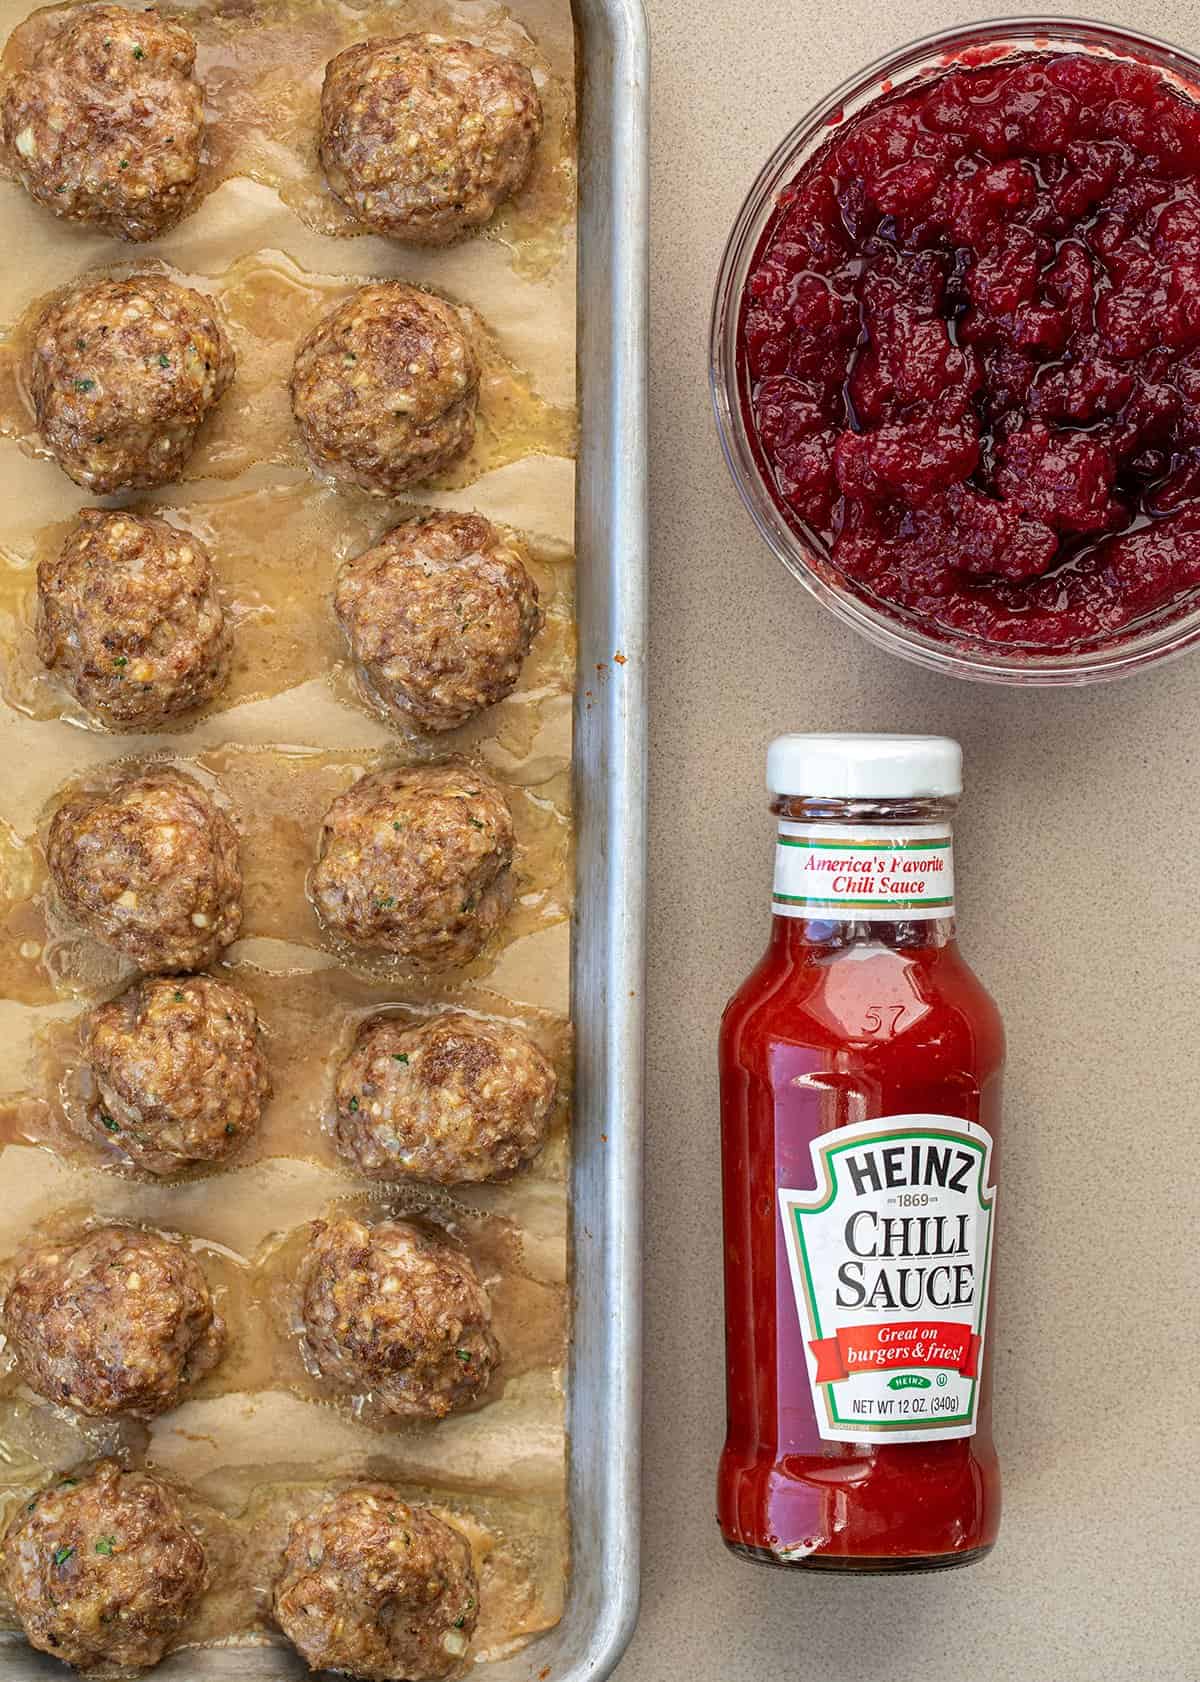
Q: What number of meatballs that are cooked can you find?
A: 14